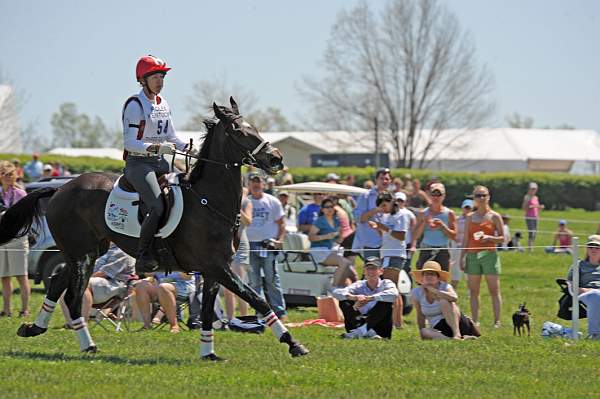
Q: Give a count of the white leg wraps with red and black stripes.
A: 4